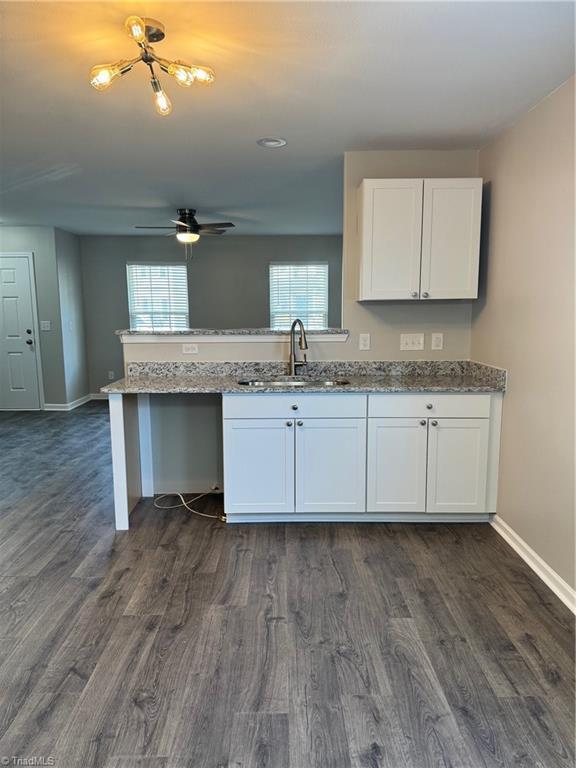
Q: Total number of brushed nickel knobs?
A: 8